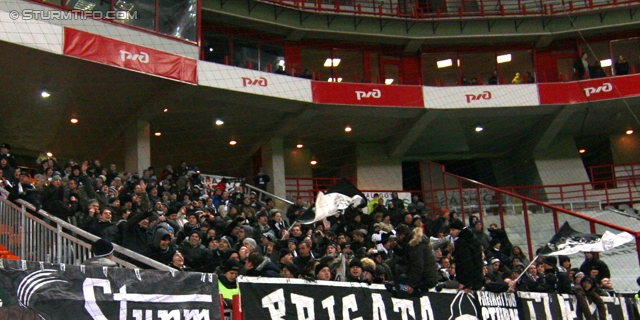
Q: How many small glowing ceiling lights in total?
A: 13